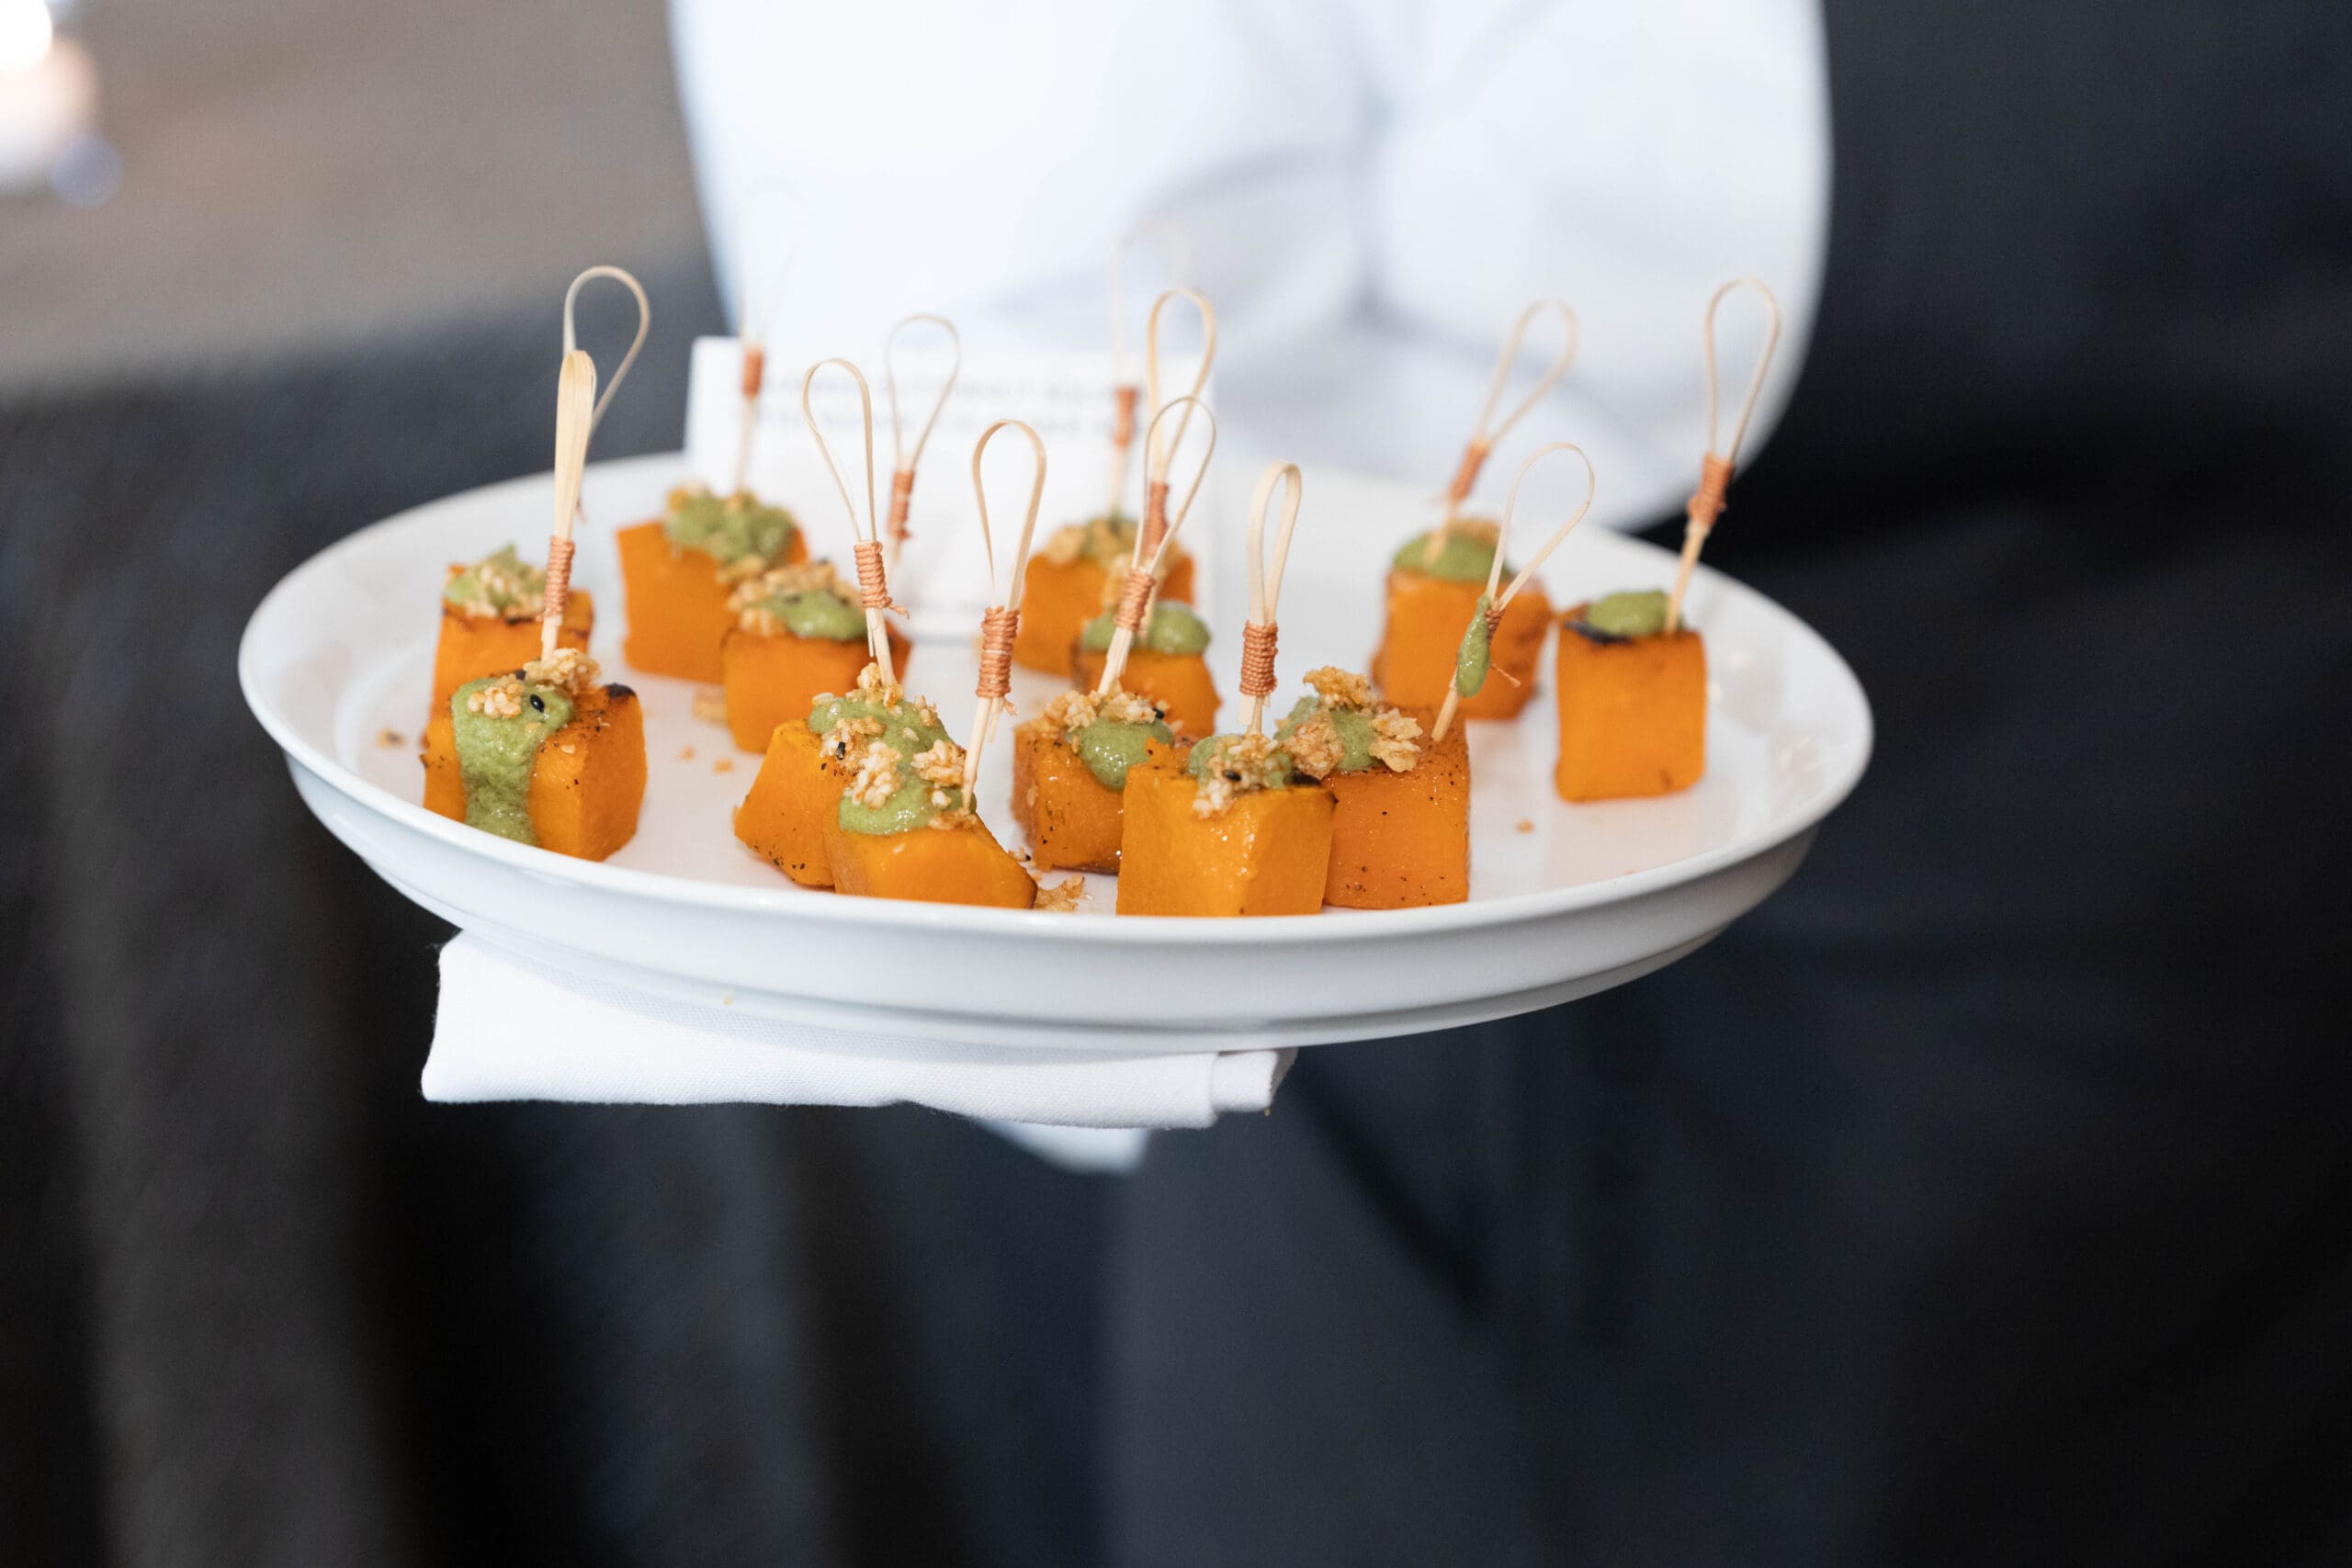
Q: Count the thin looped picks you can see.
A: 13